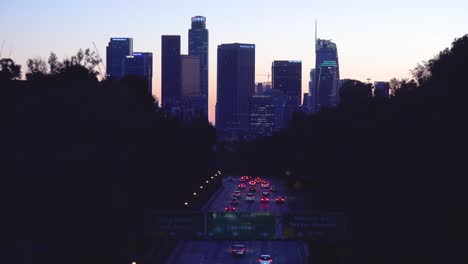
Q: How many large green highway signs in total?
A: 3